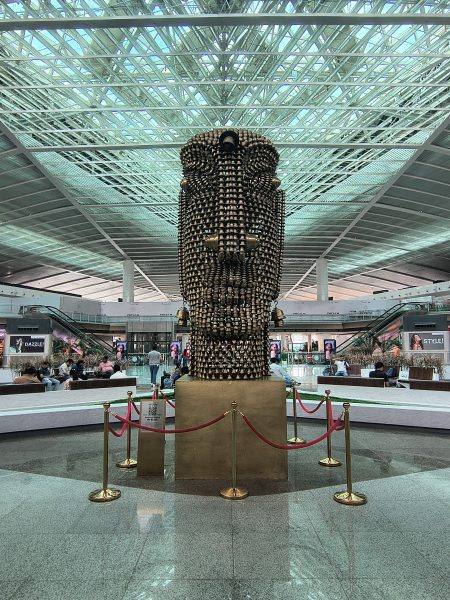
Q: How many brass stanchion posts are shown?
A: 7